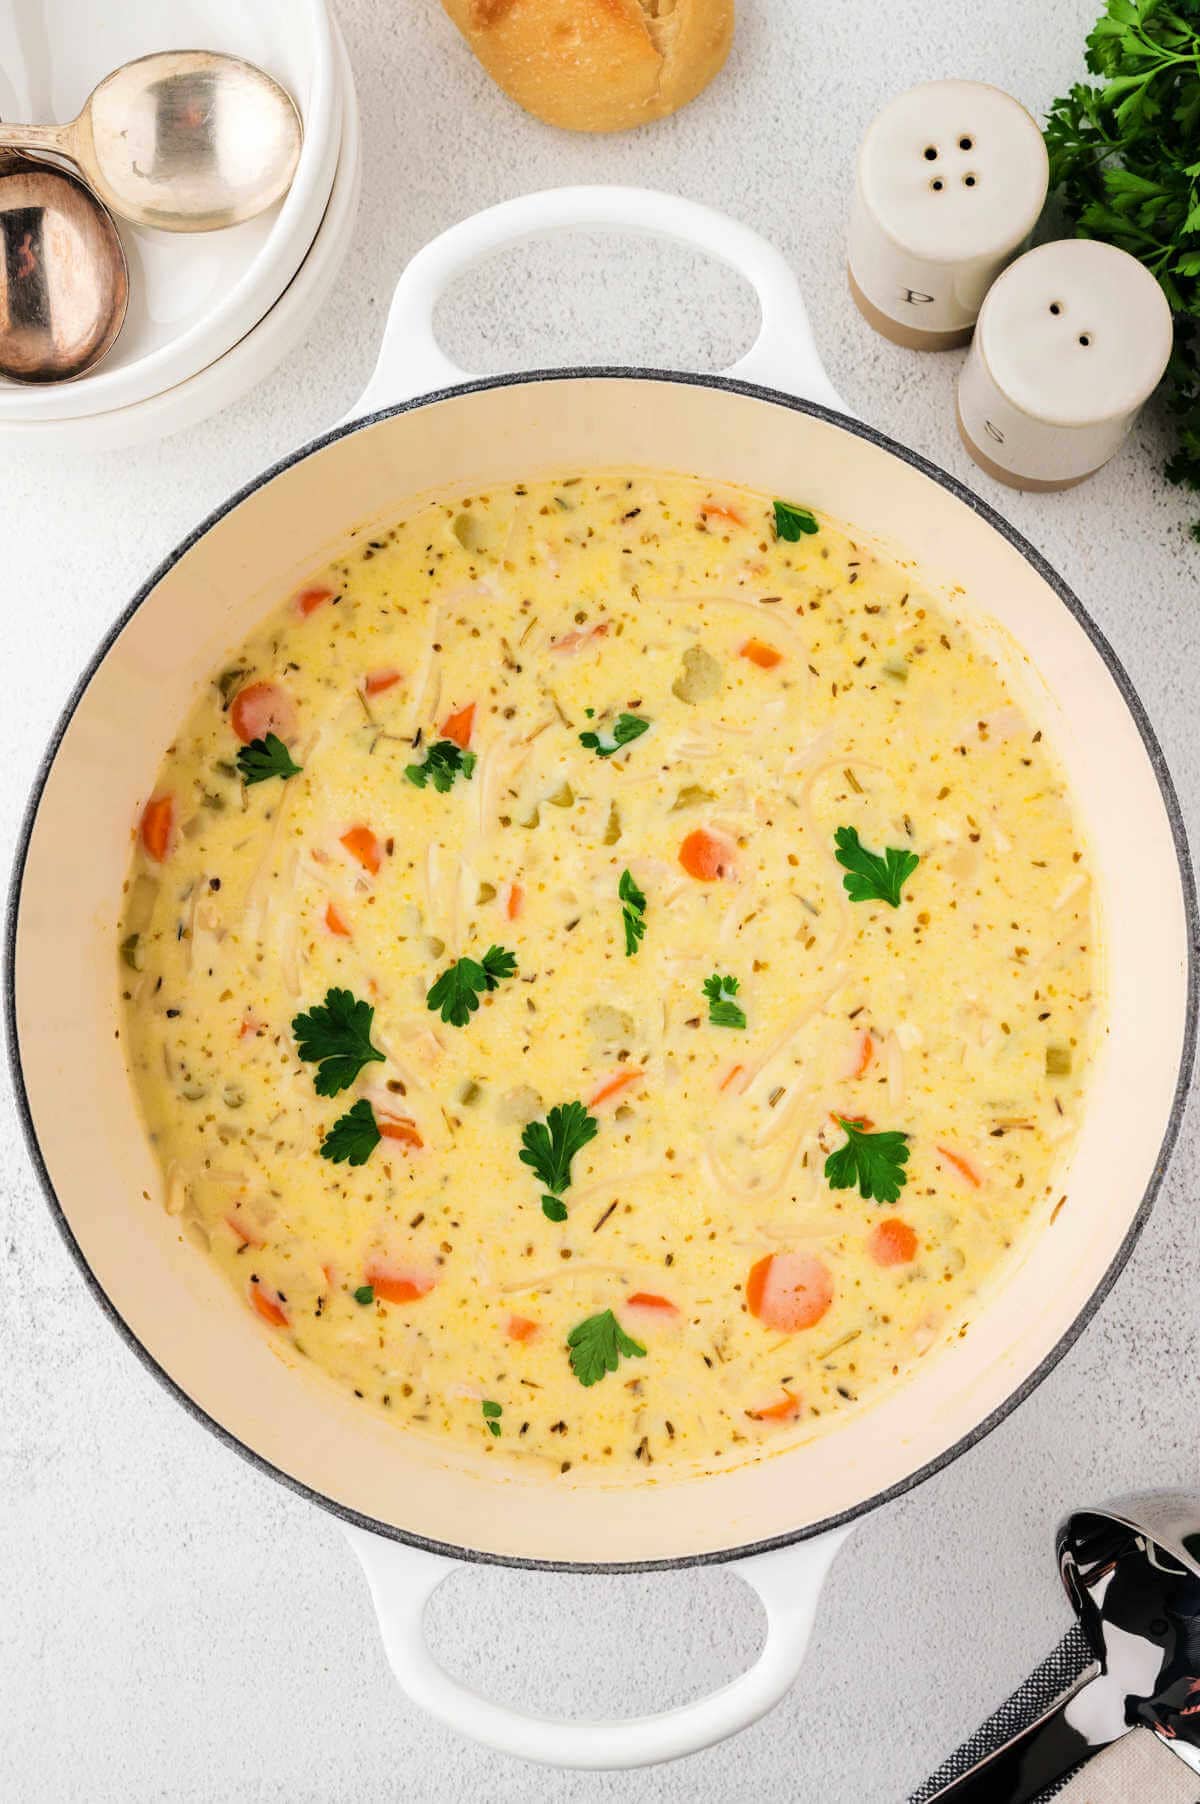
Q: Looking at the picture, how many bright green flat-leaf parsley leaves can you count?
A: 13